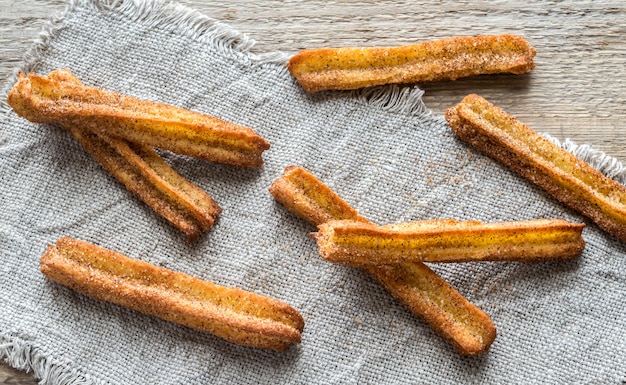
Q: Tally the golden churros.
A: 7